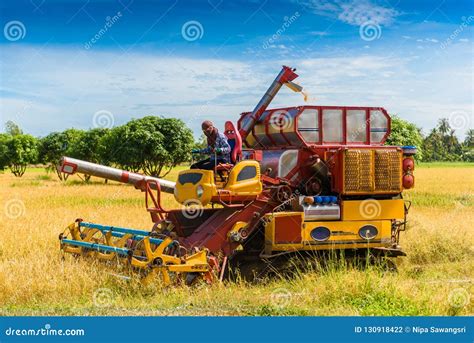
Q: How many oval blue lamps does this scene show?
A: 2